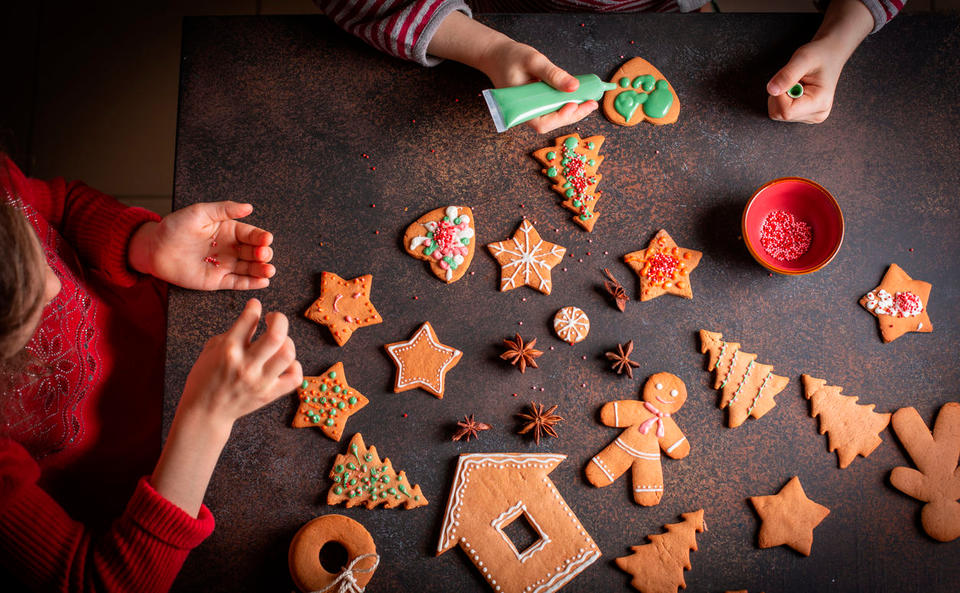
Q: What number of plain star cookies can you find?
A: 1